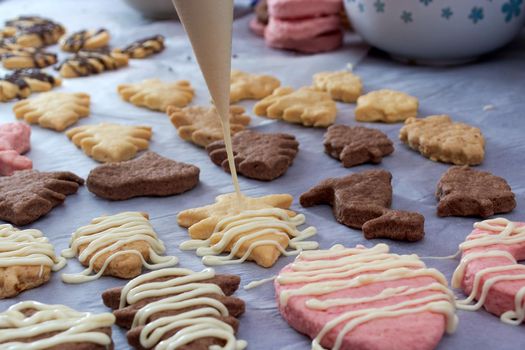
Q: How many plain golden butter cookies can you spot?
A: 9